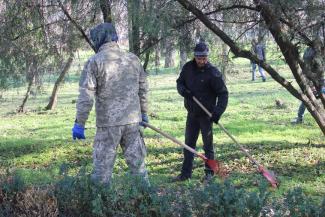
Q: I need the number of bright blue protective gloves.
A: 2